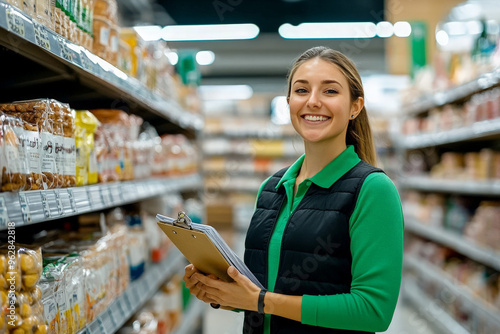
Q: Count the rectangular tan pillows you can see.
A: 0